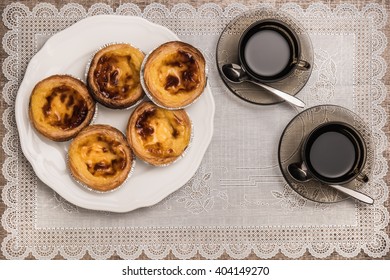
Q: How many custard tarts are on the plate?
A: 5